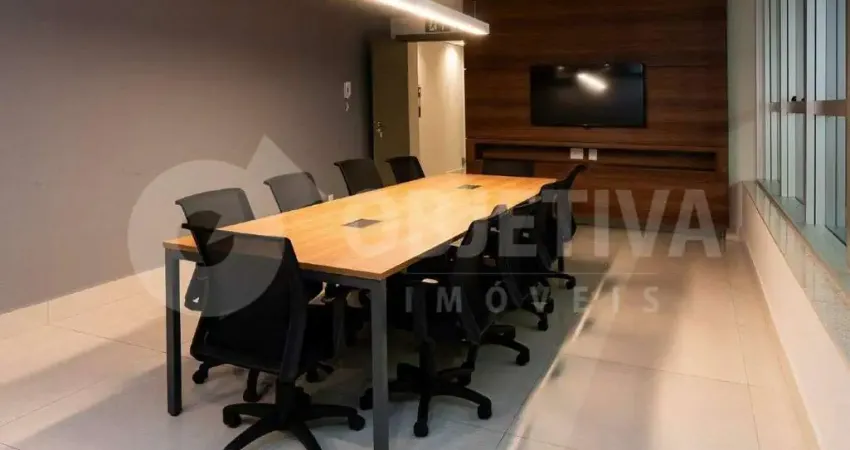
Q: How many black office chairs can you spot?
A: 10